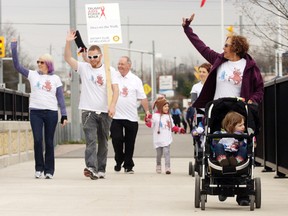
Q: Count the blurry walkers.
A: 3